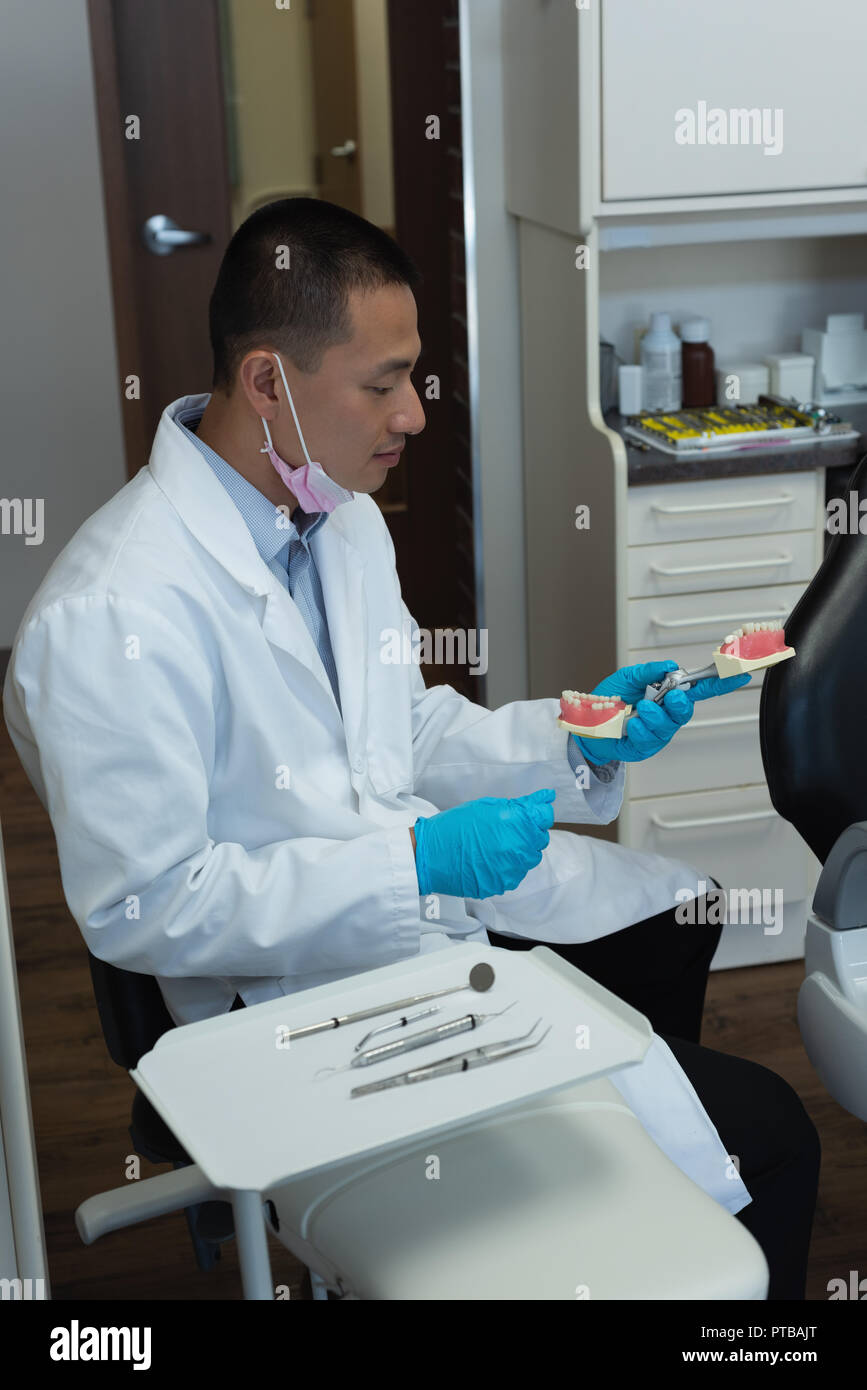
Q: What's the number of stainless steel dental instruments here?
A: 4